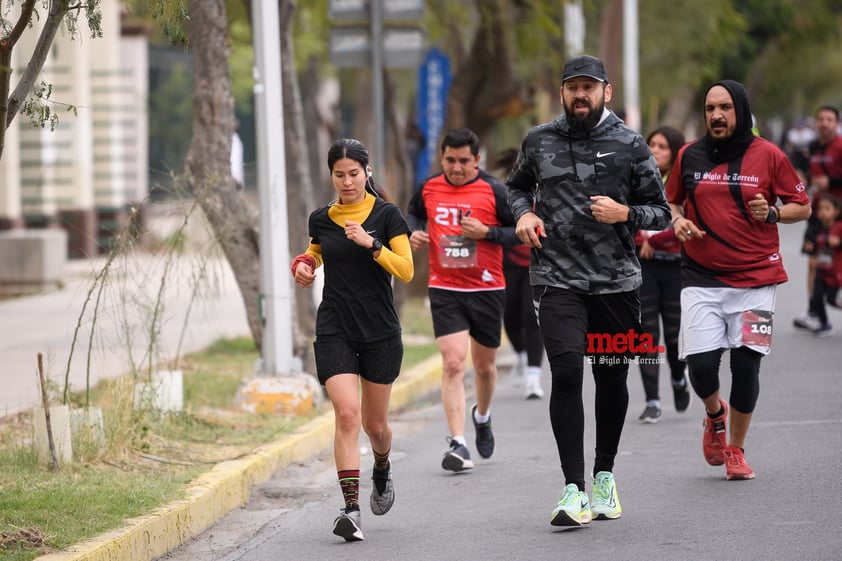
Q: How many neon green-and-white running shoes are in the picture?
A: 2